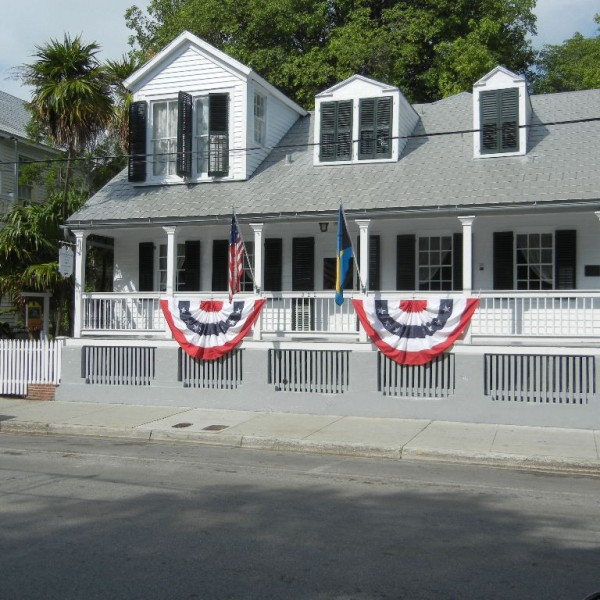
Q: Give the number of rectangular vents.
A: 5